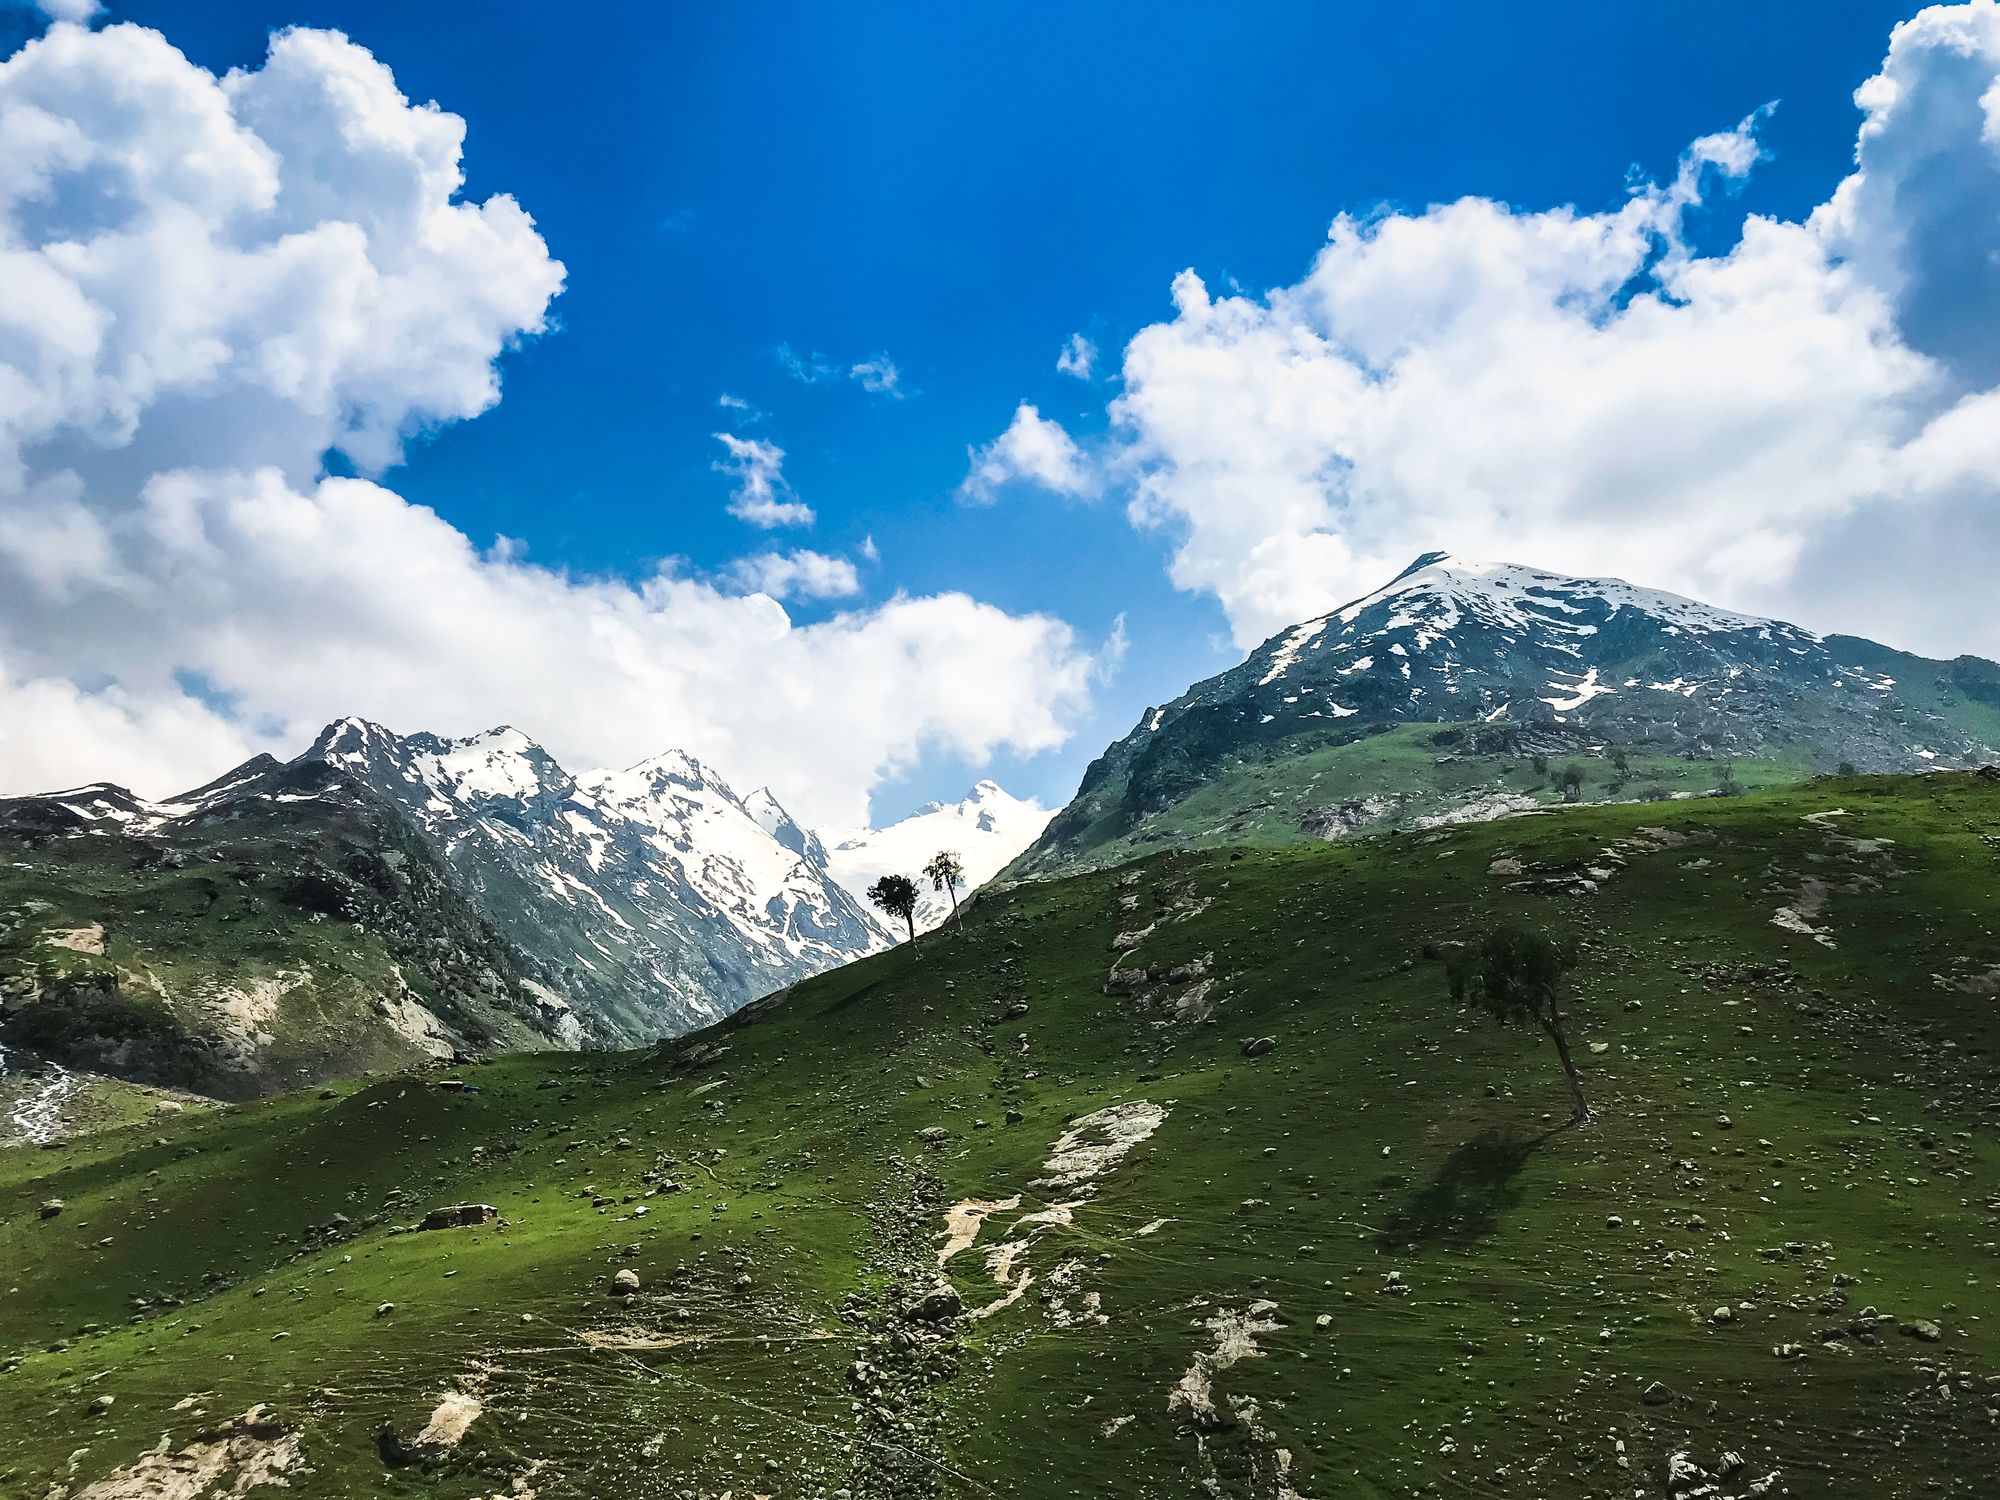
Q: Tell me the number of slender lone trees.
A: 3